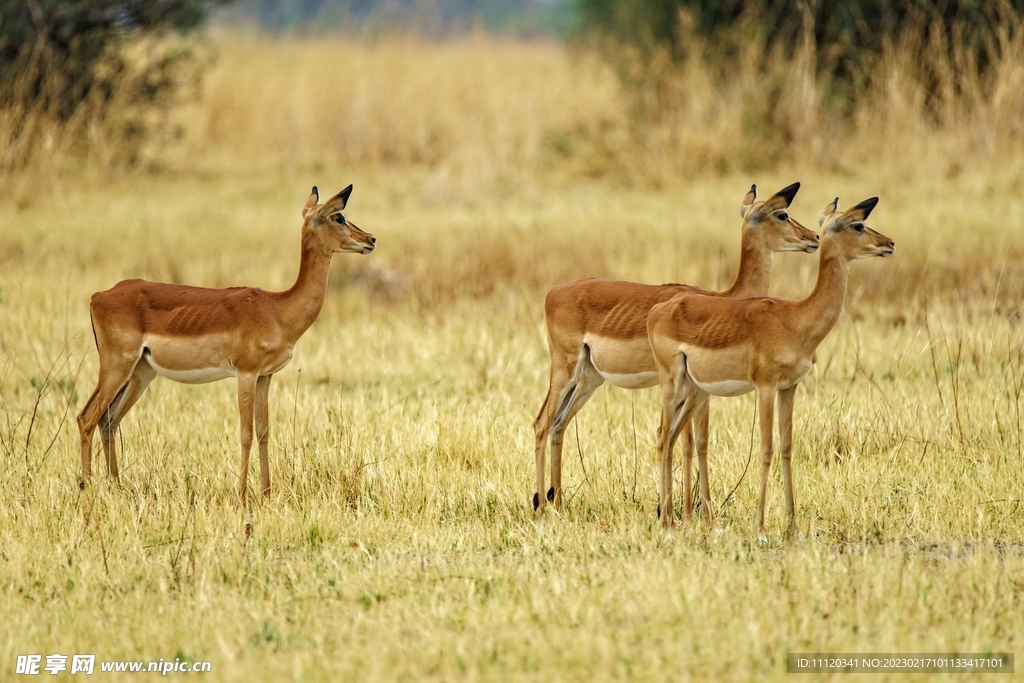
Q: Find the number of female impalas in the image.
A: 3